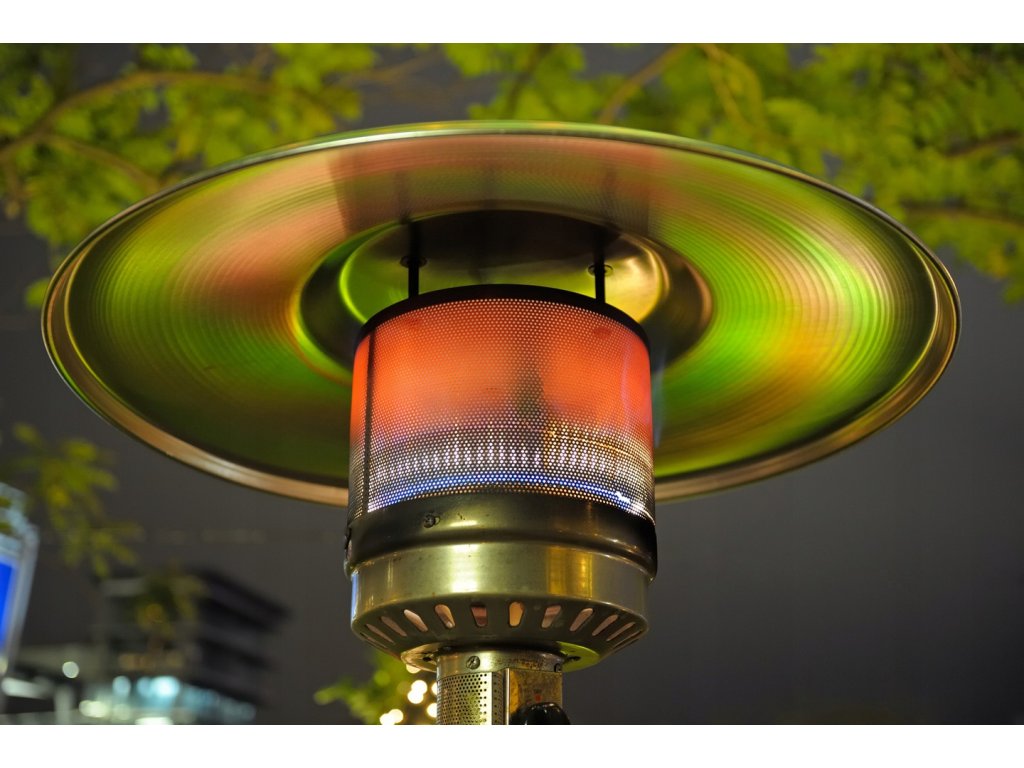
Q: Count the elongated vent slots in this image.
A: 12